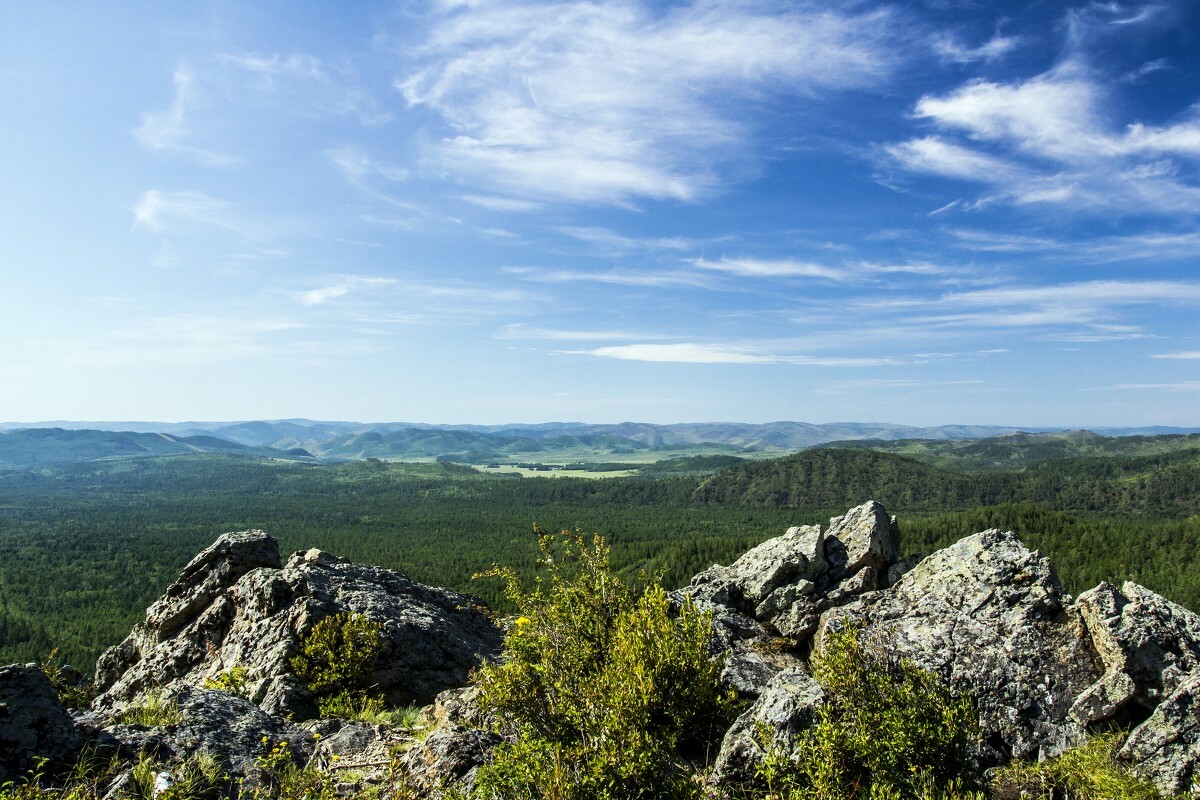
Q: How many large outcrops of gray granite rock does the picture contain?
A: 2